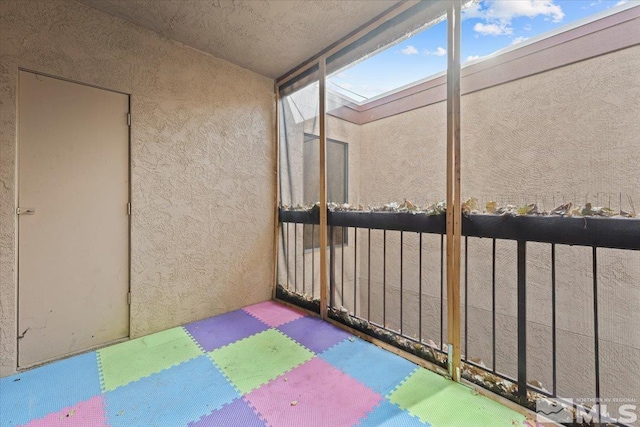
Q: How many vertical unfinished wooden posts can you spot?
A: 3